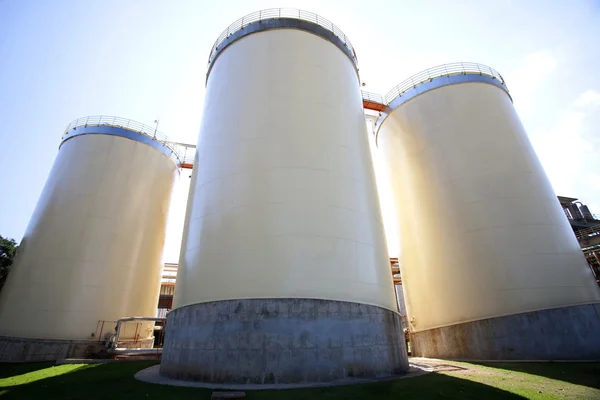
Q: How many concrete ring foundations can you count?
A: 3